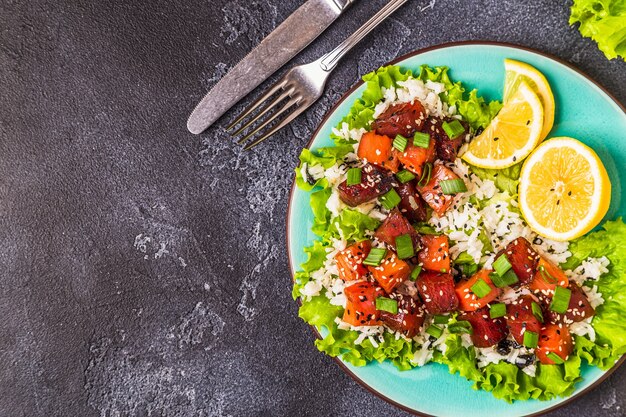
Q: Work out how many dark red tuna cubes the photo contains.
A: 11